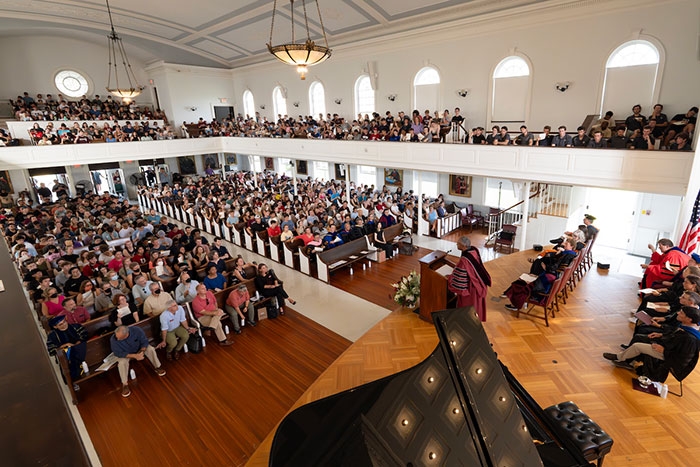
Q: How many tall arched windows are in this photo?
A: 7